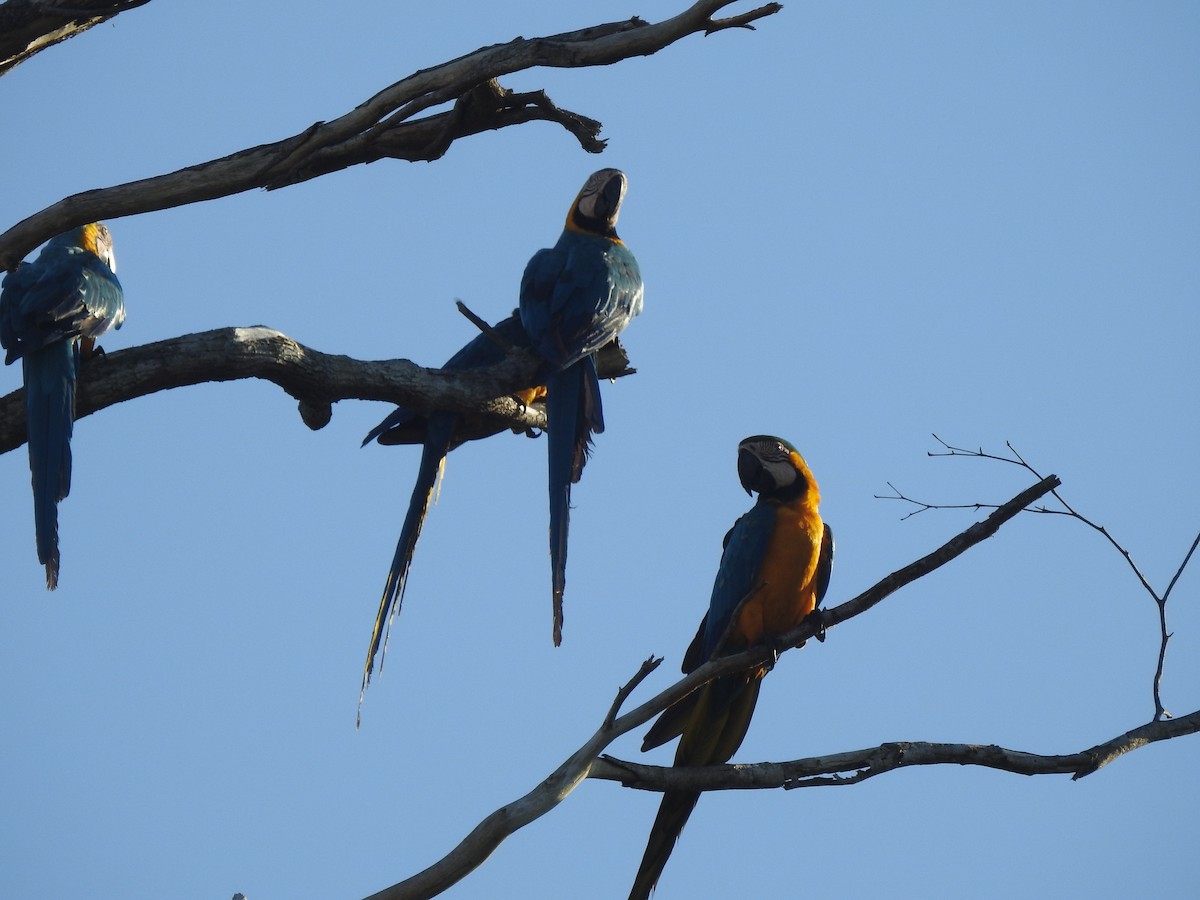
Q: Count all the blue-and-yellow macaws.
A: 4